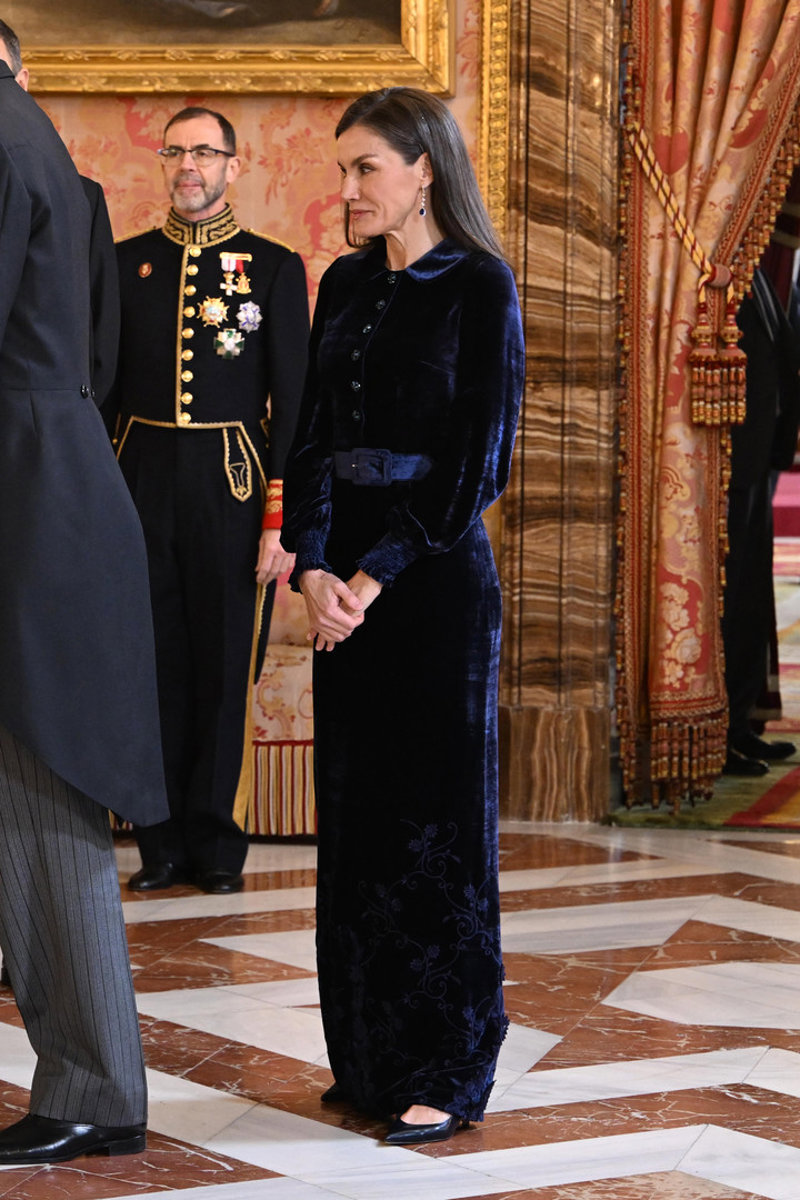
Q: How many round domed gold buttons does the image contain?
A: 9